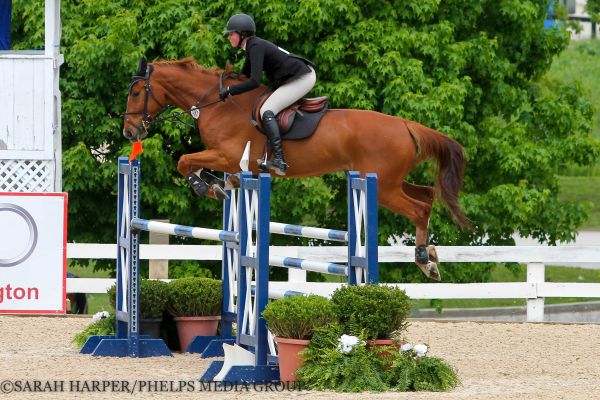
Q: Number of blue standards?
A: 4